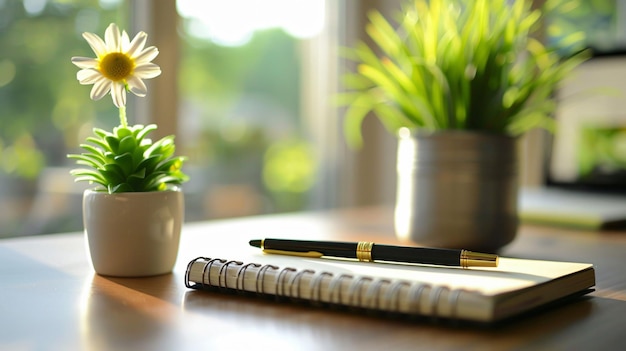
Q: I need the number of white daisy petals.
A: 11